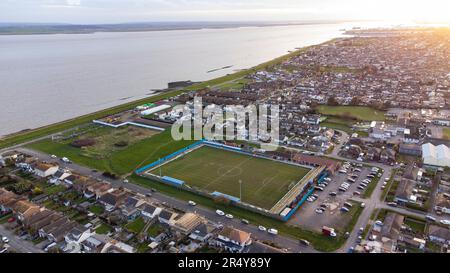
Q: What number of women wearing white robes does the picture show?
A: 0